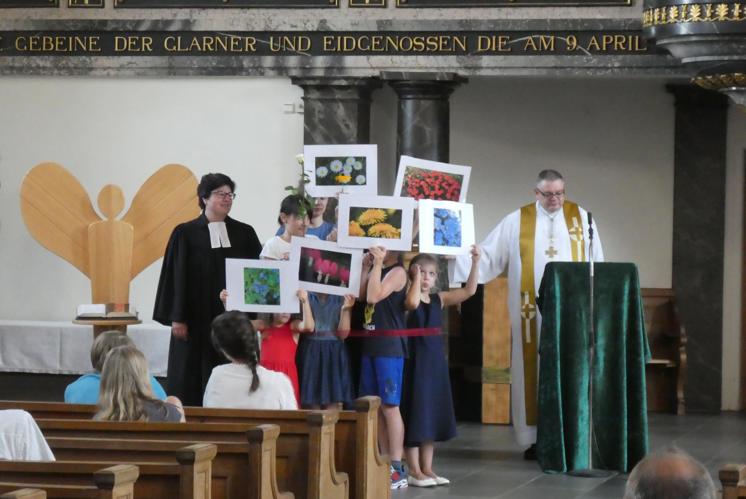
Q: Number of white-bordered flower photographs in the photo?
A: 6